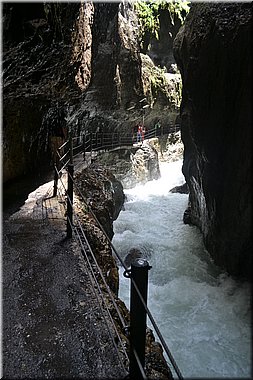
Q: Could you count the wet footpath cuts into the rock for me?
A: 1